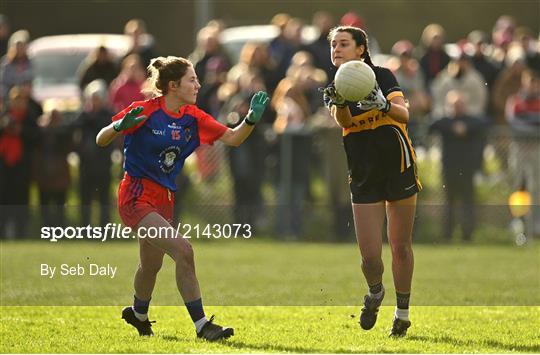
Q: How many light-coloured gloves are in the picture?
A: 2